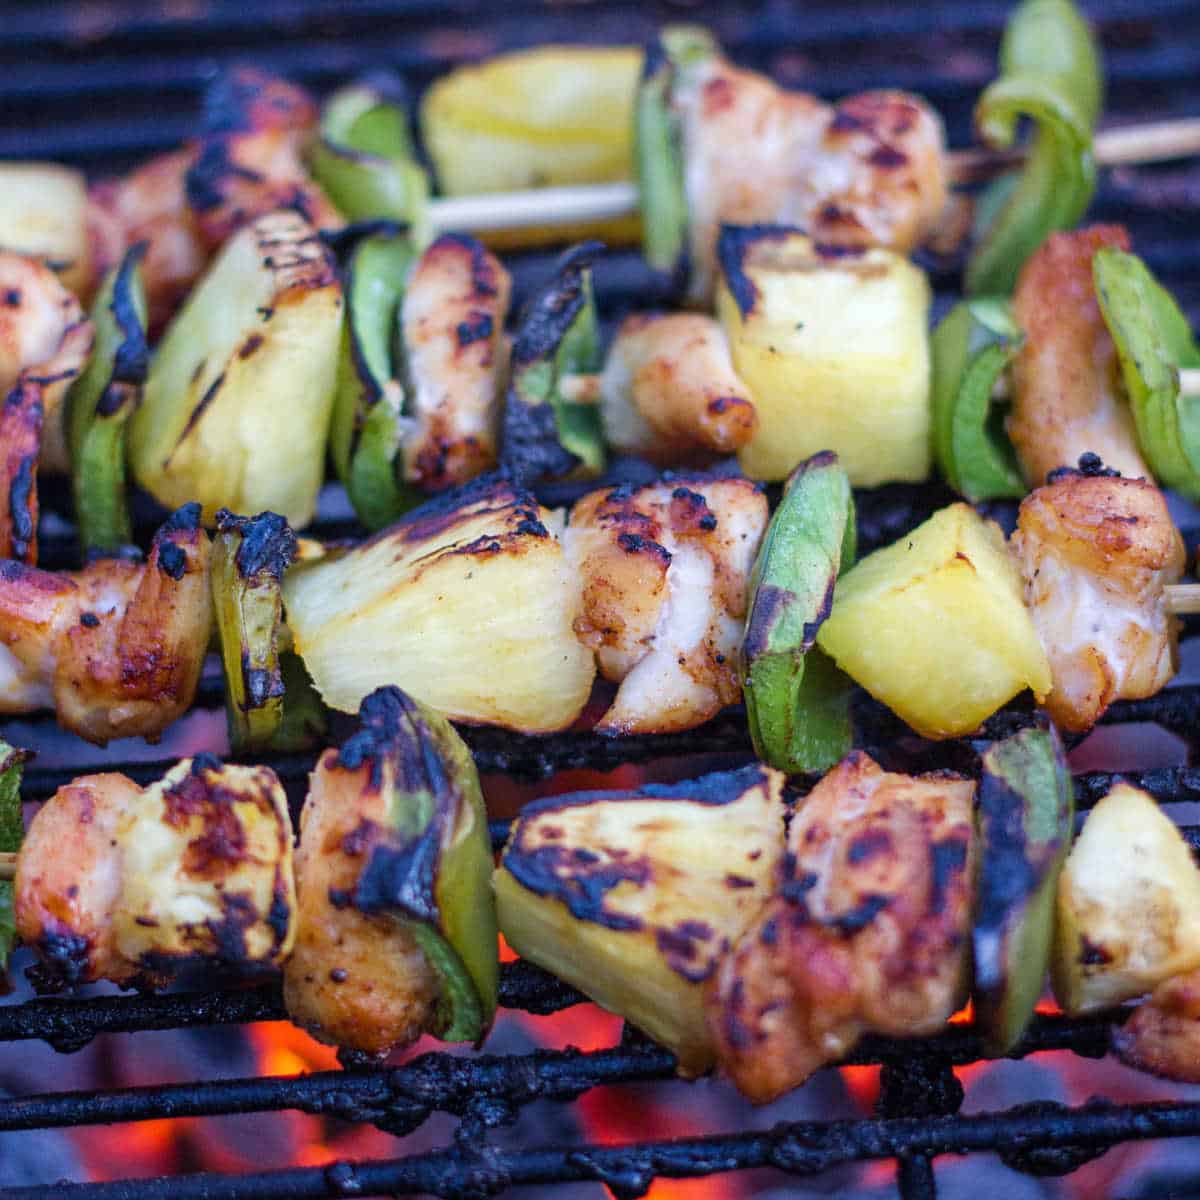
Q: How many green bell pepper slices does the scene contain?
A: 13